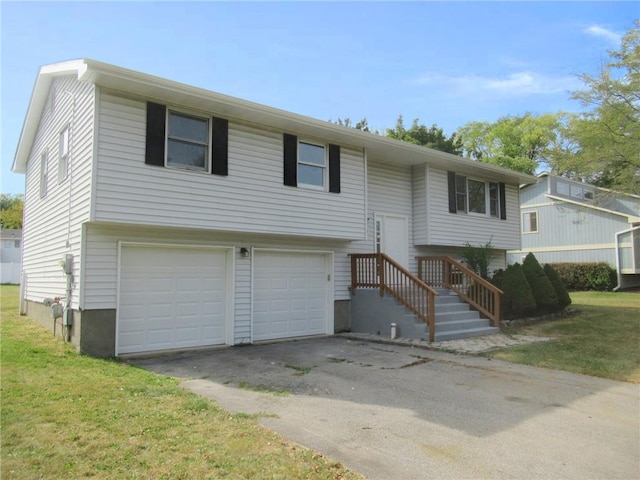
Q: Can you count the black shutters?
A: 6